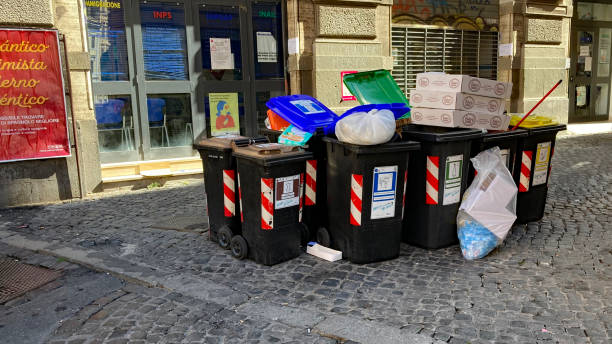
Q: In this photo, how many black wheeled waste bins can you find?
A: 7